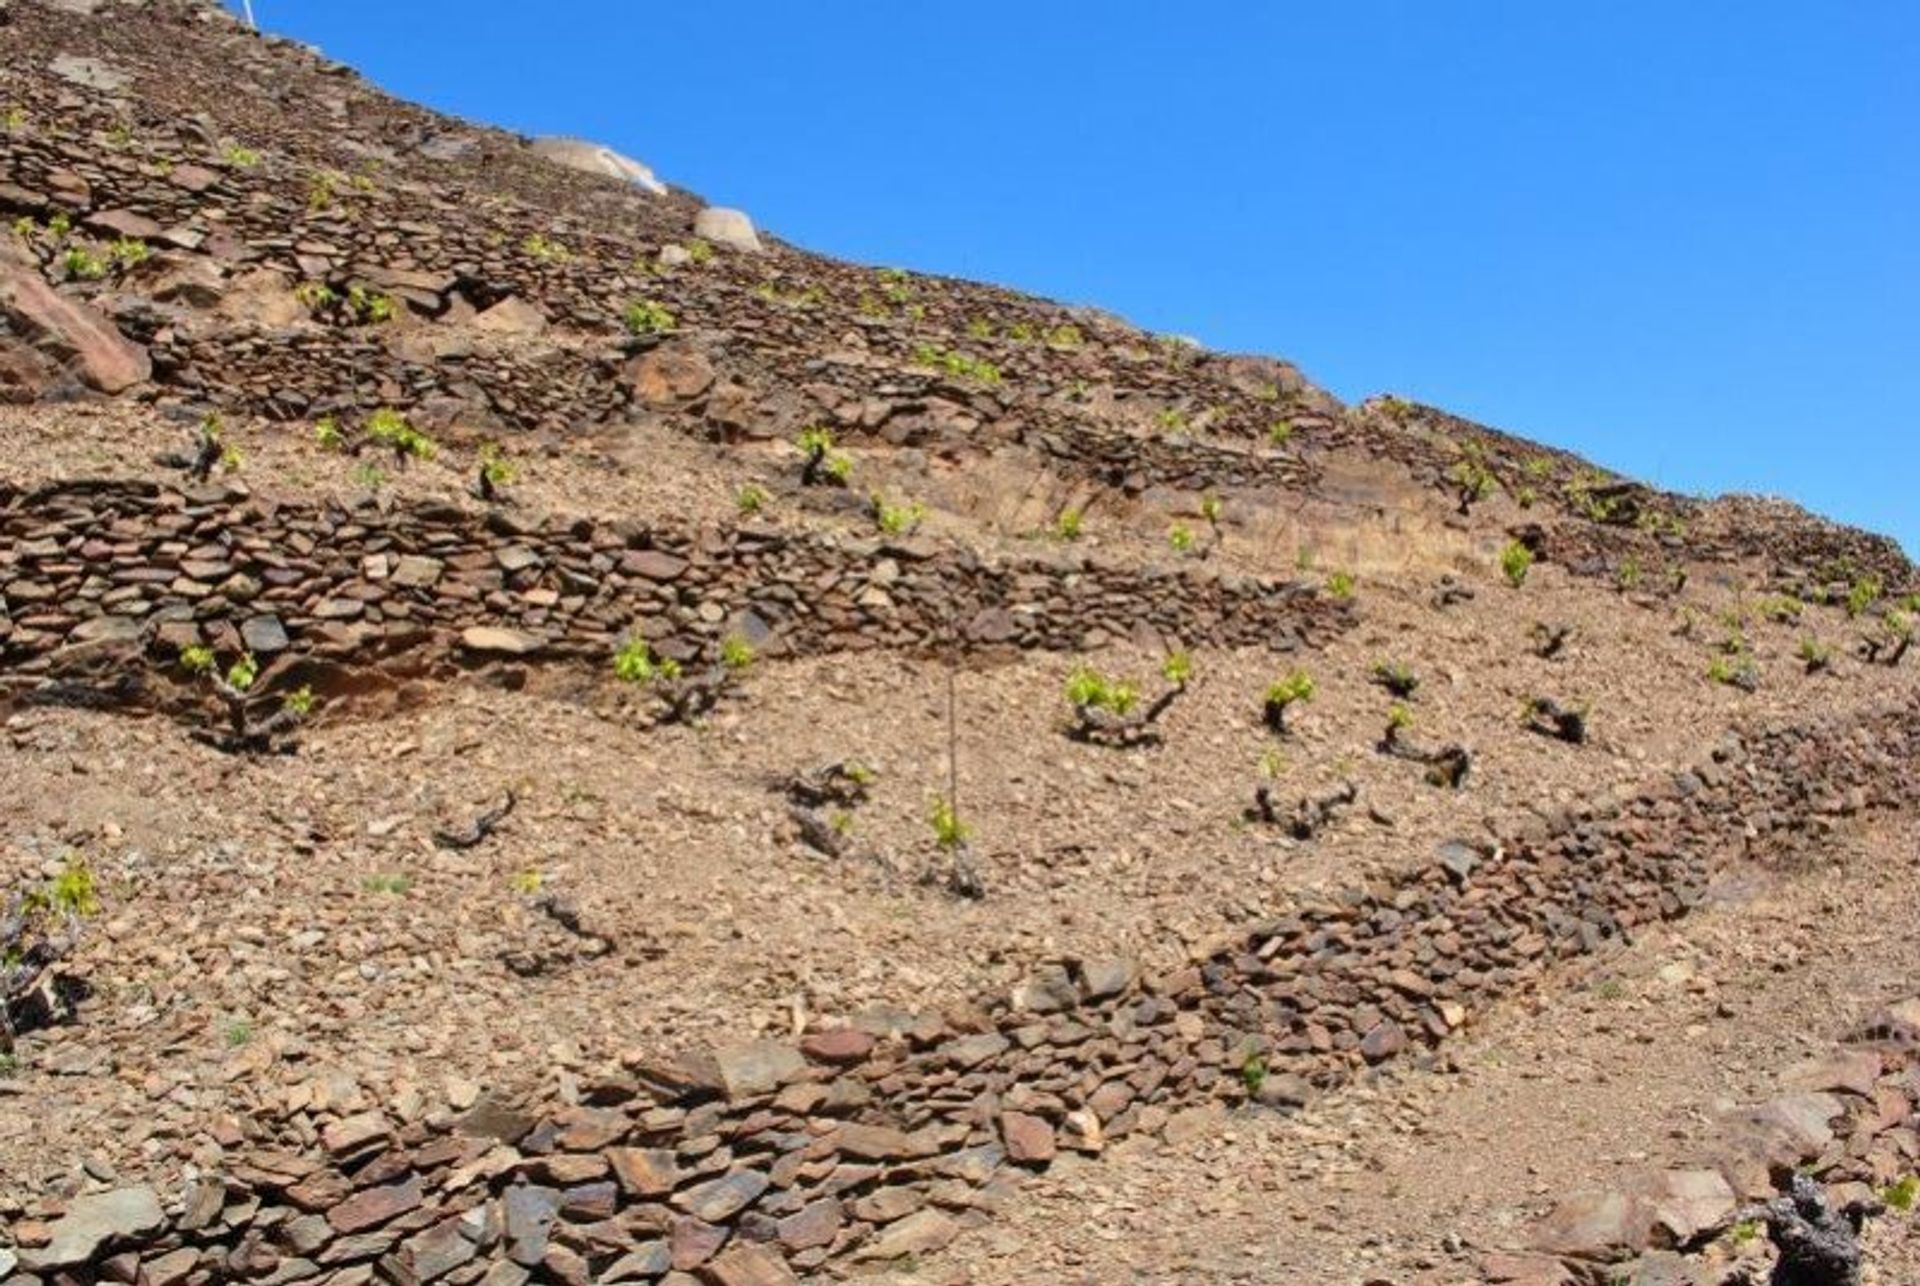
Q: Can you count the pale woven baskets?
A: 0